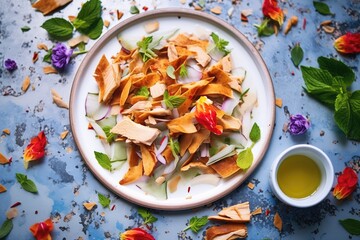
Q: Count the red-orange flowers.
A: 7